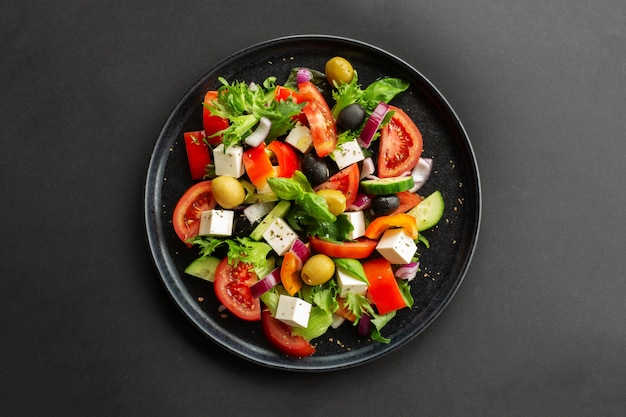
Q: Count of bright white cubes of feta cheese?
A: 9